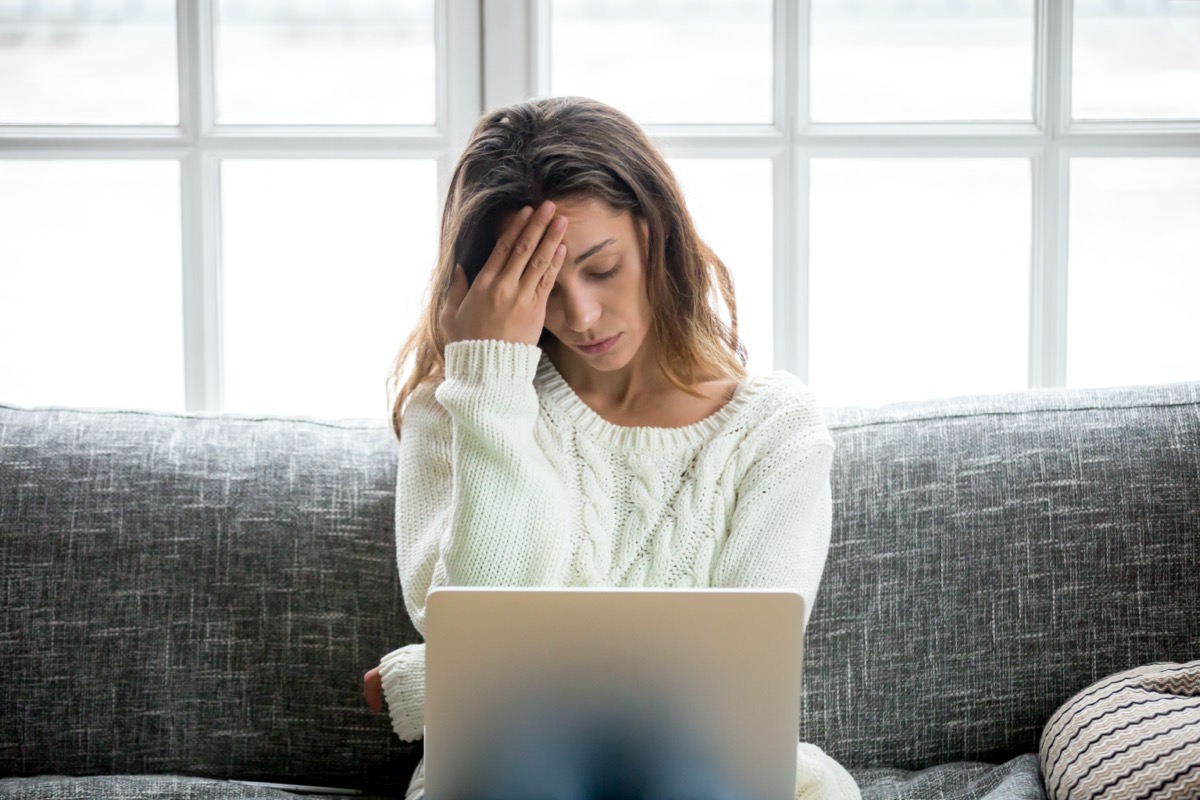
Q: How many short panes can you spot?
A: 5